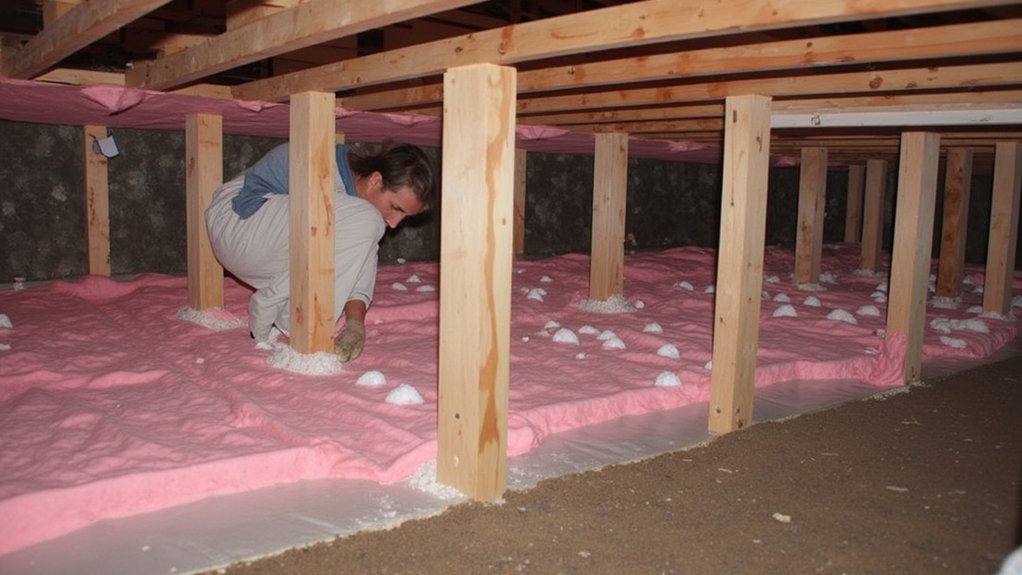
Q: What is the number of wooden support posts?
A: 13